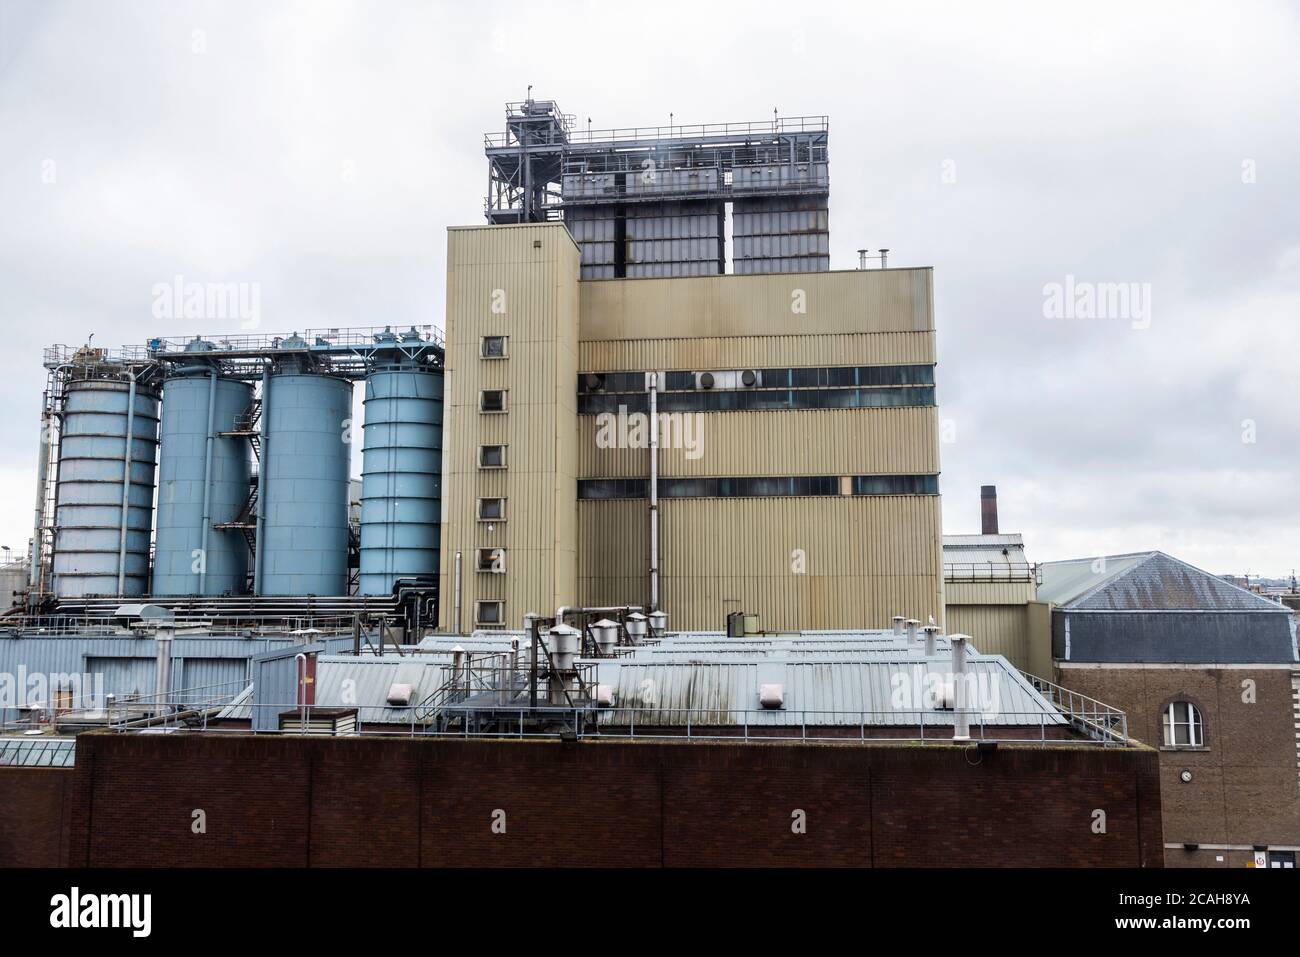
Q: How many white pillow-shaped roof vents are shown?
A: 4